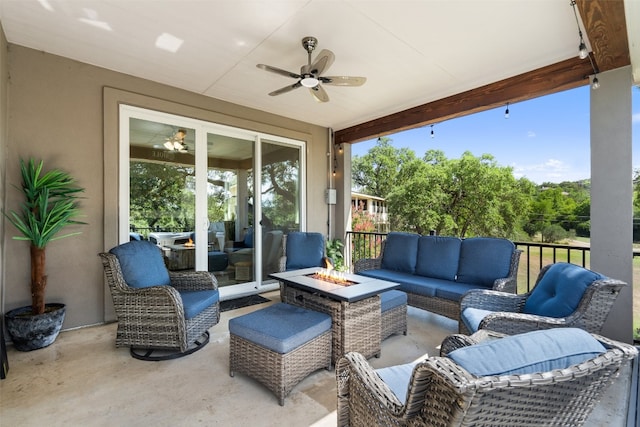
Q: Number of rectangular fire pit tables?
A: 1